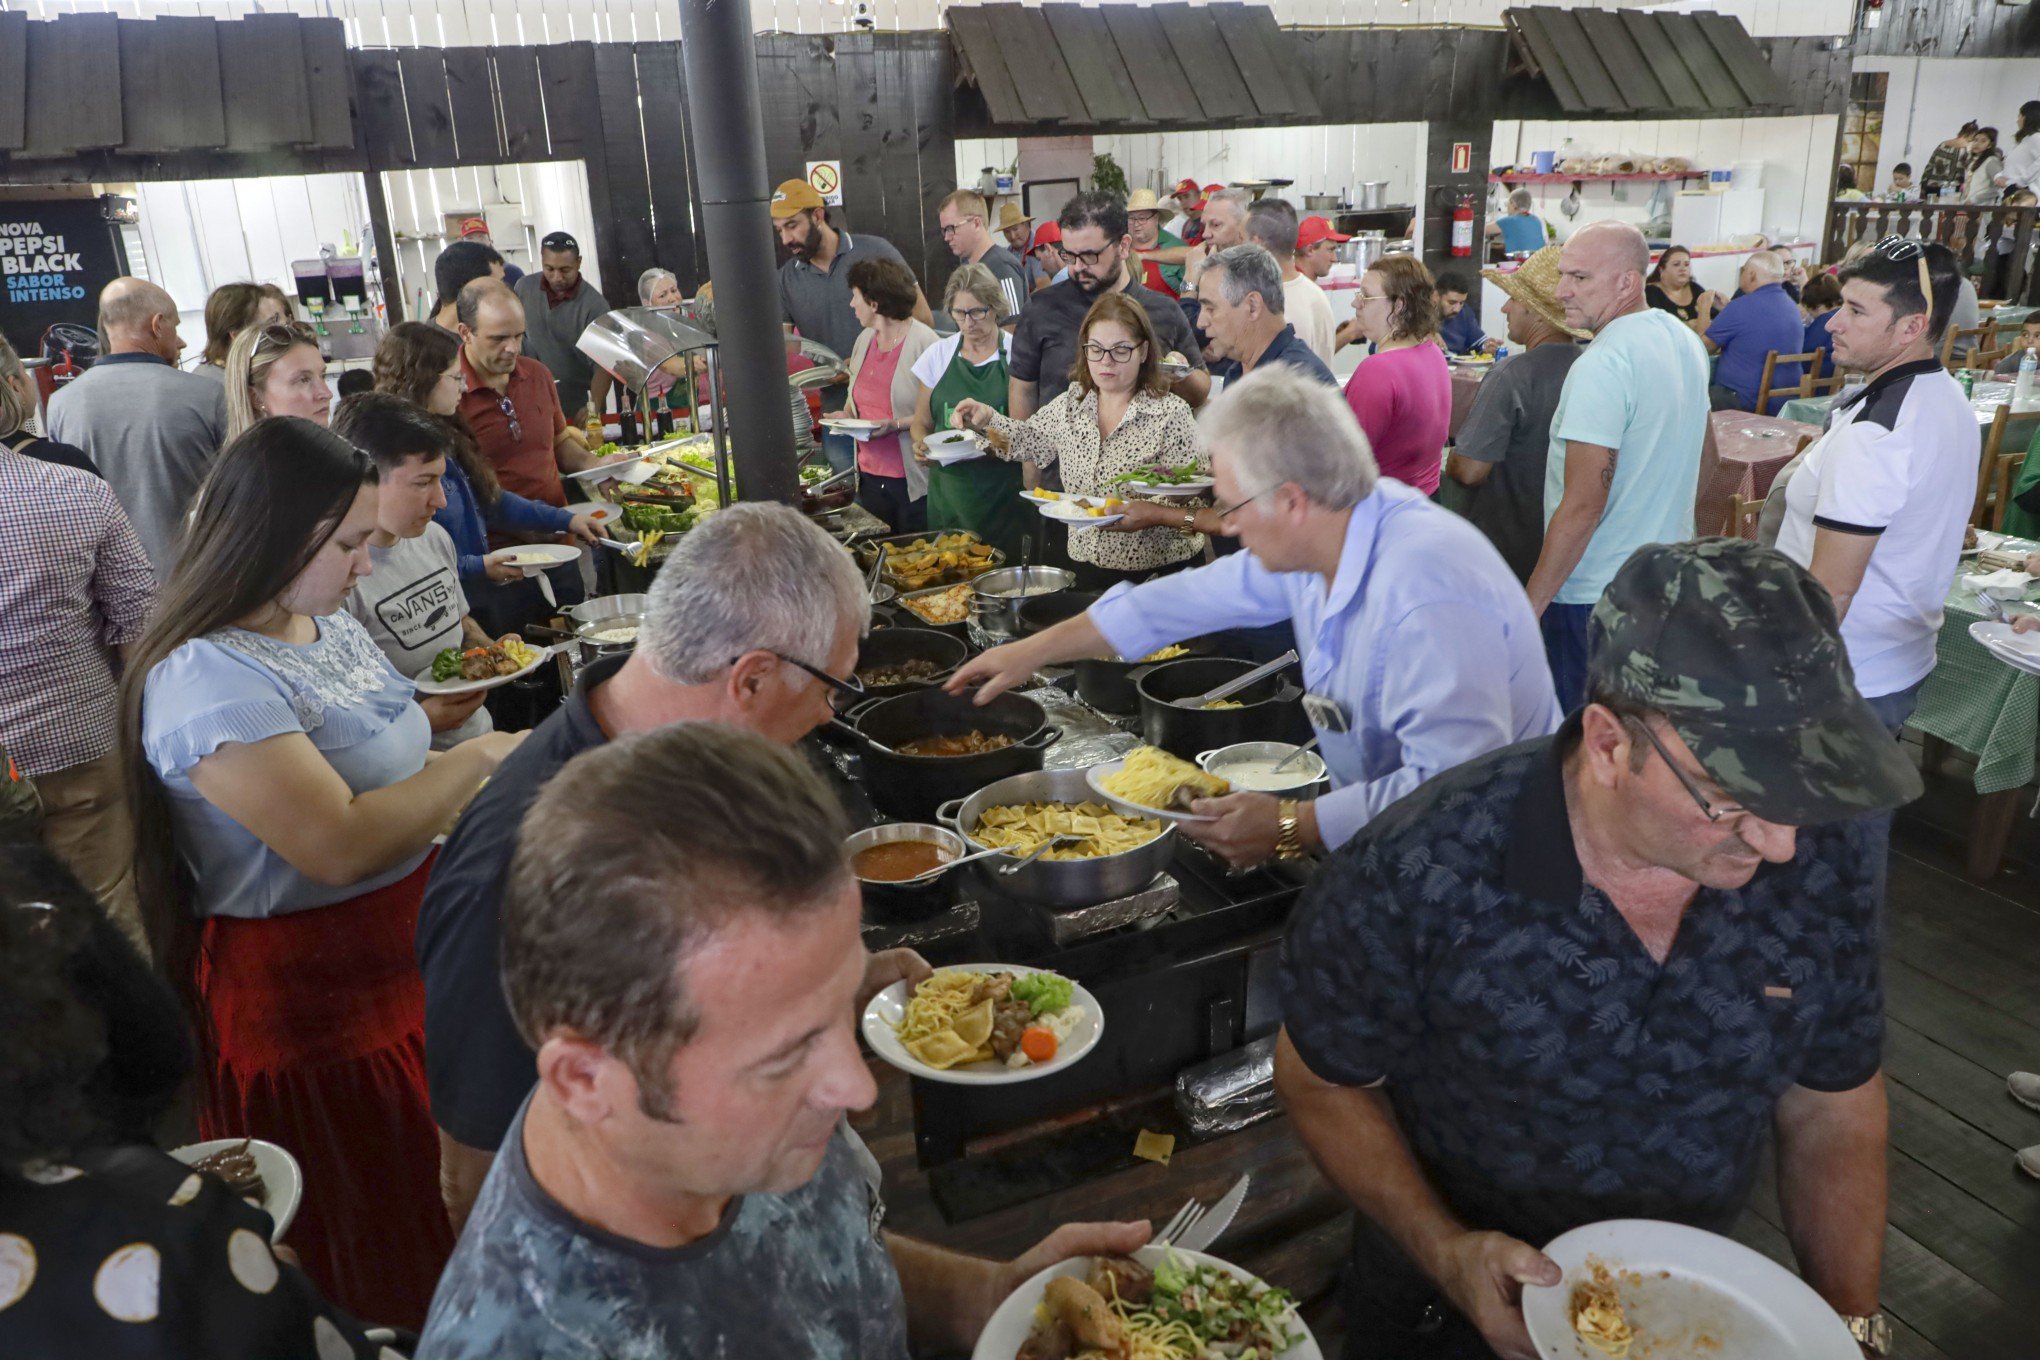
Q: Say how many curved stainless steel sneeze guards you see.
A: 1